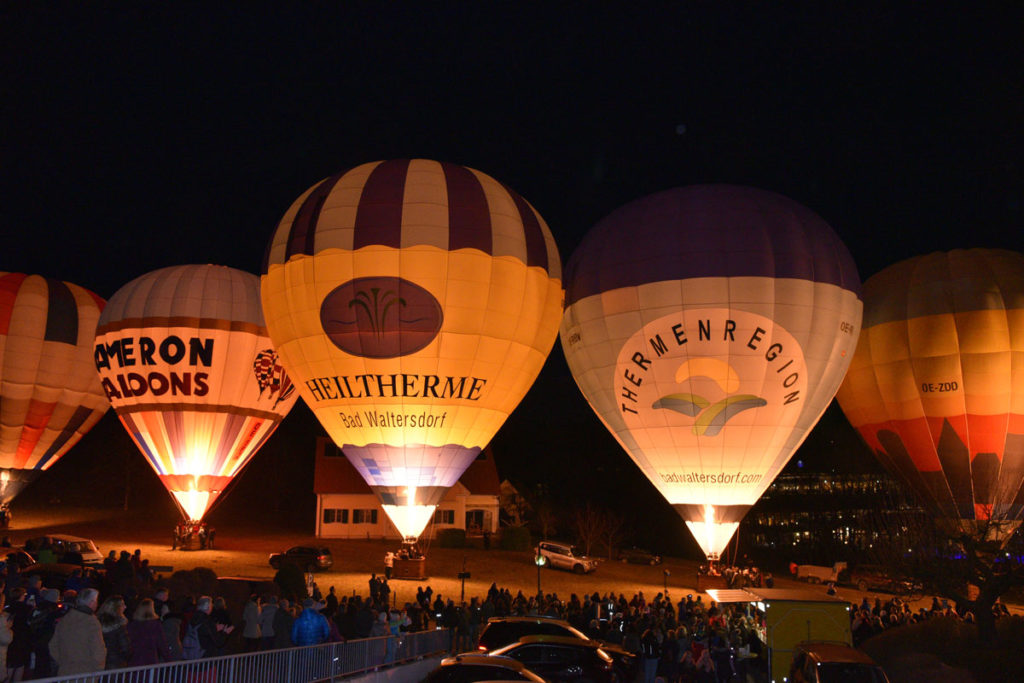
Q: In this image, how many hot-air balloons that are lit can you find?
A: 5